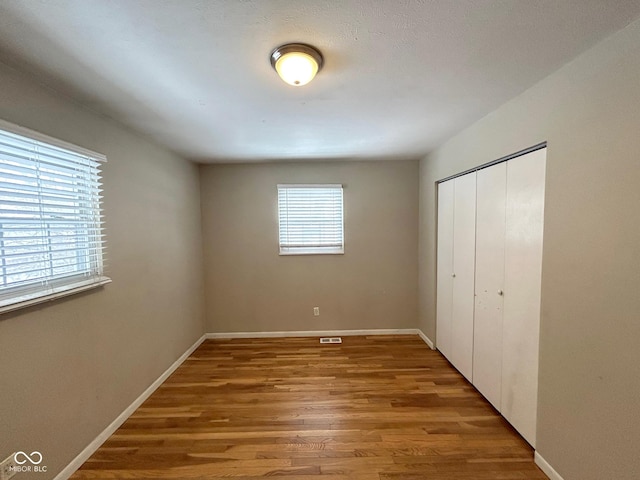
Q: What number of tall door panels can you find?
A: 4